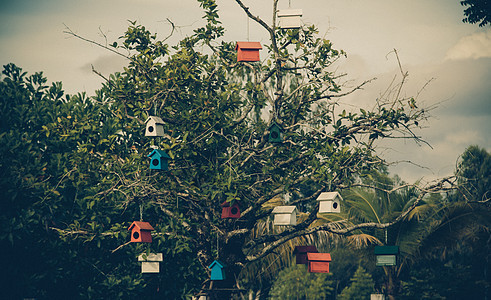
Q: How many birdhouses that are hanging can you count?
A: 14